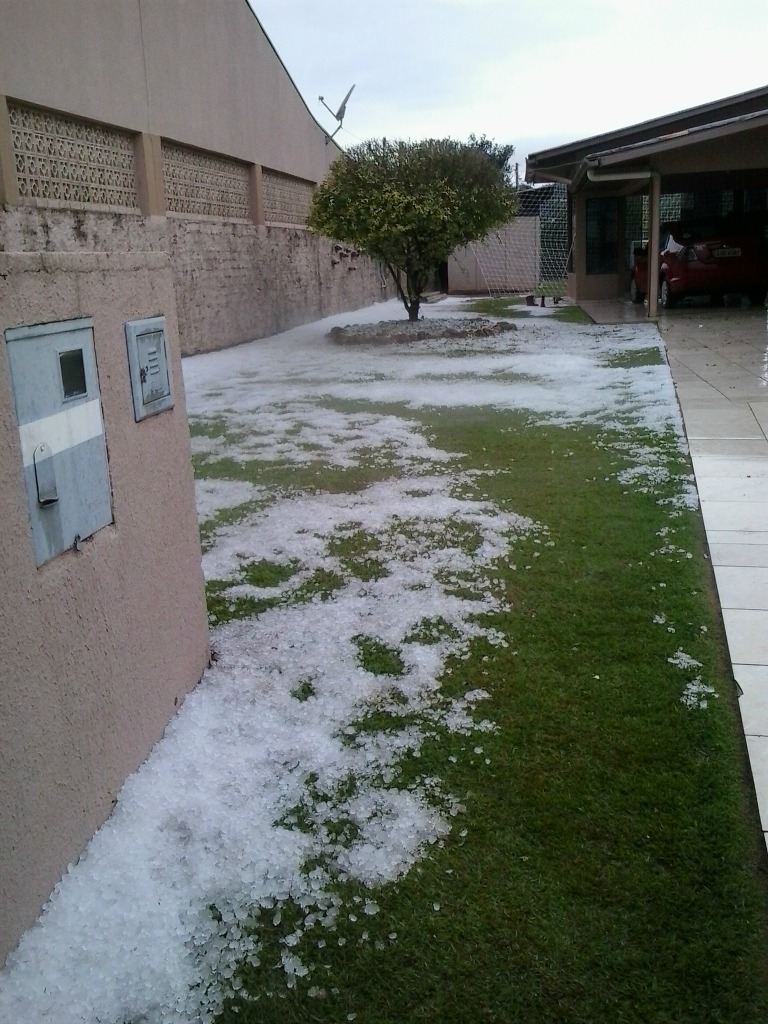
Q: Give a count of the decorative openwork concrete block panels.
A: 3